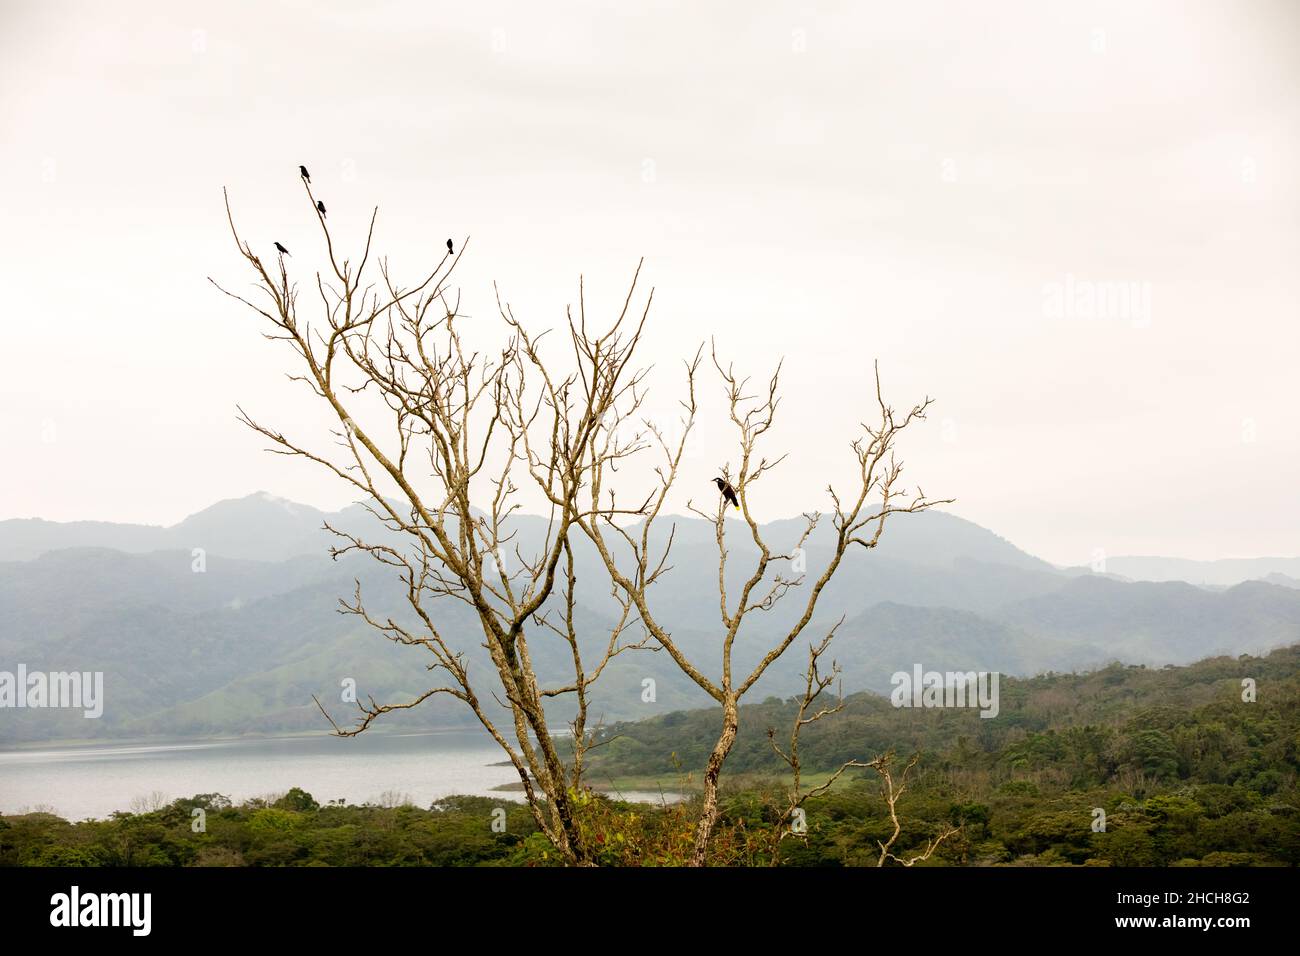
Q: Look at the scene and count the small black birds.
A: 4